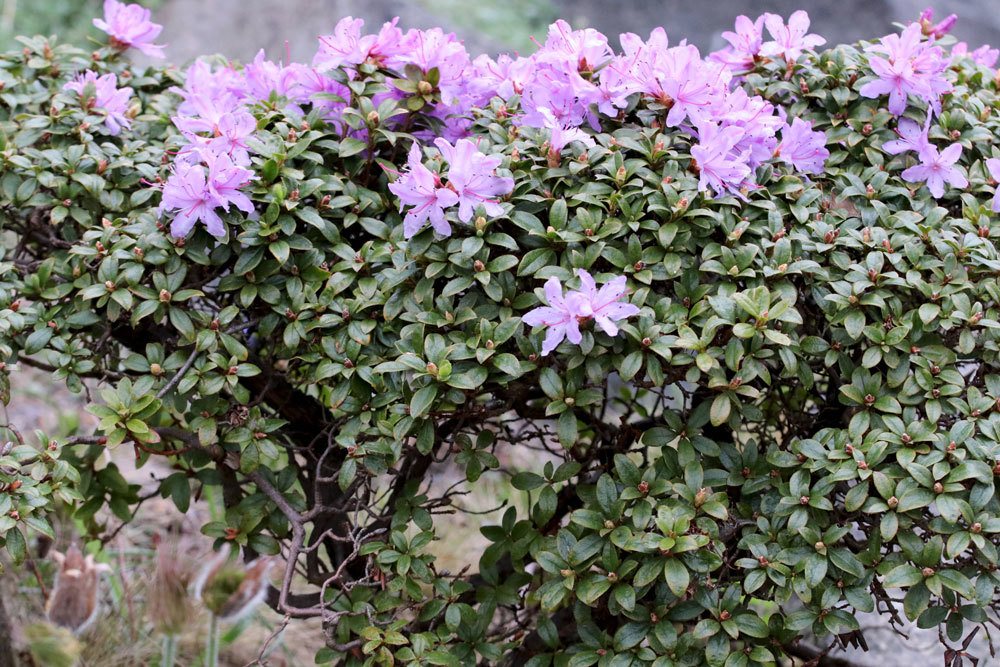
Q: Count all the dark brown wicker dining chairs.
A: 0